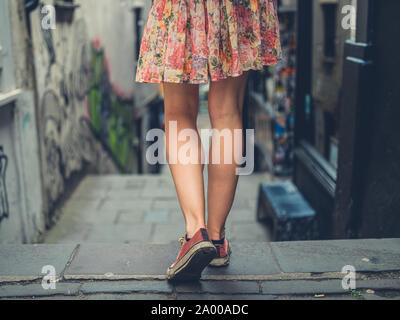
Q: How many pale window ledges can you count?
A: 1